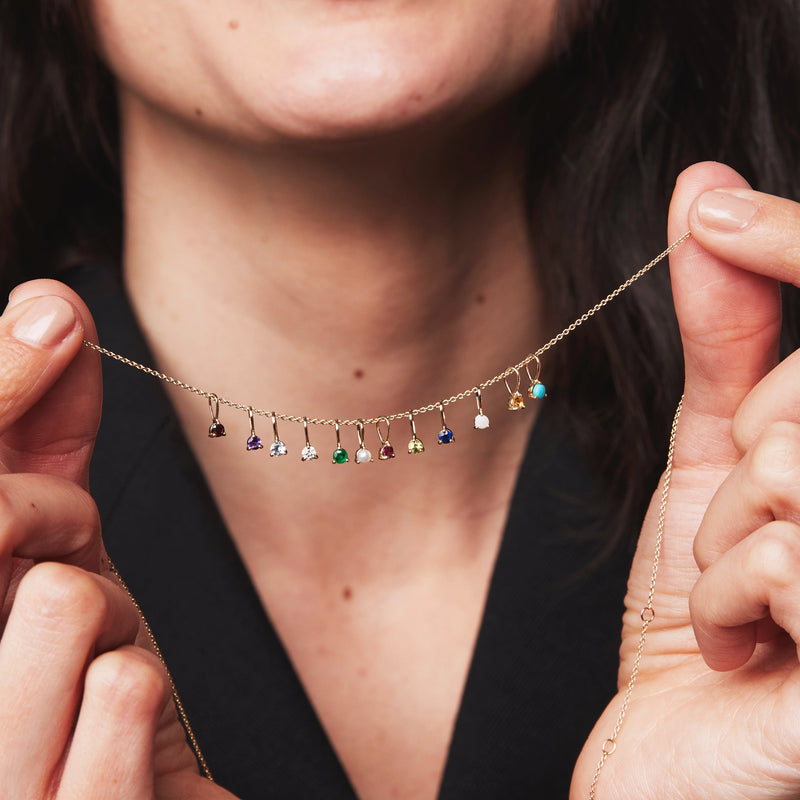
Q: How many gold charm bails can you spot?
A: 12